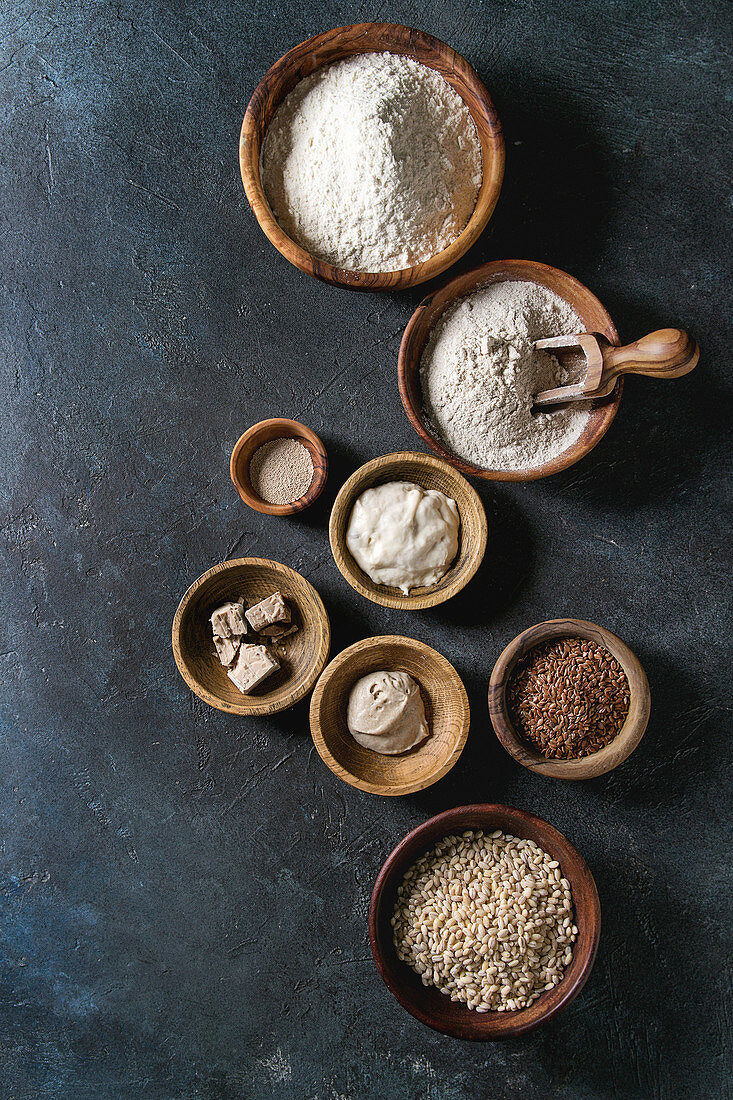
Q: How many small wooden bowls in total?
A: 5